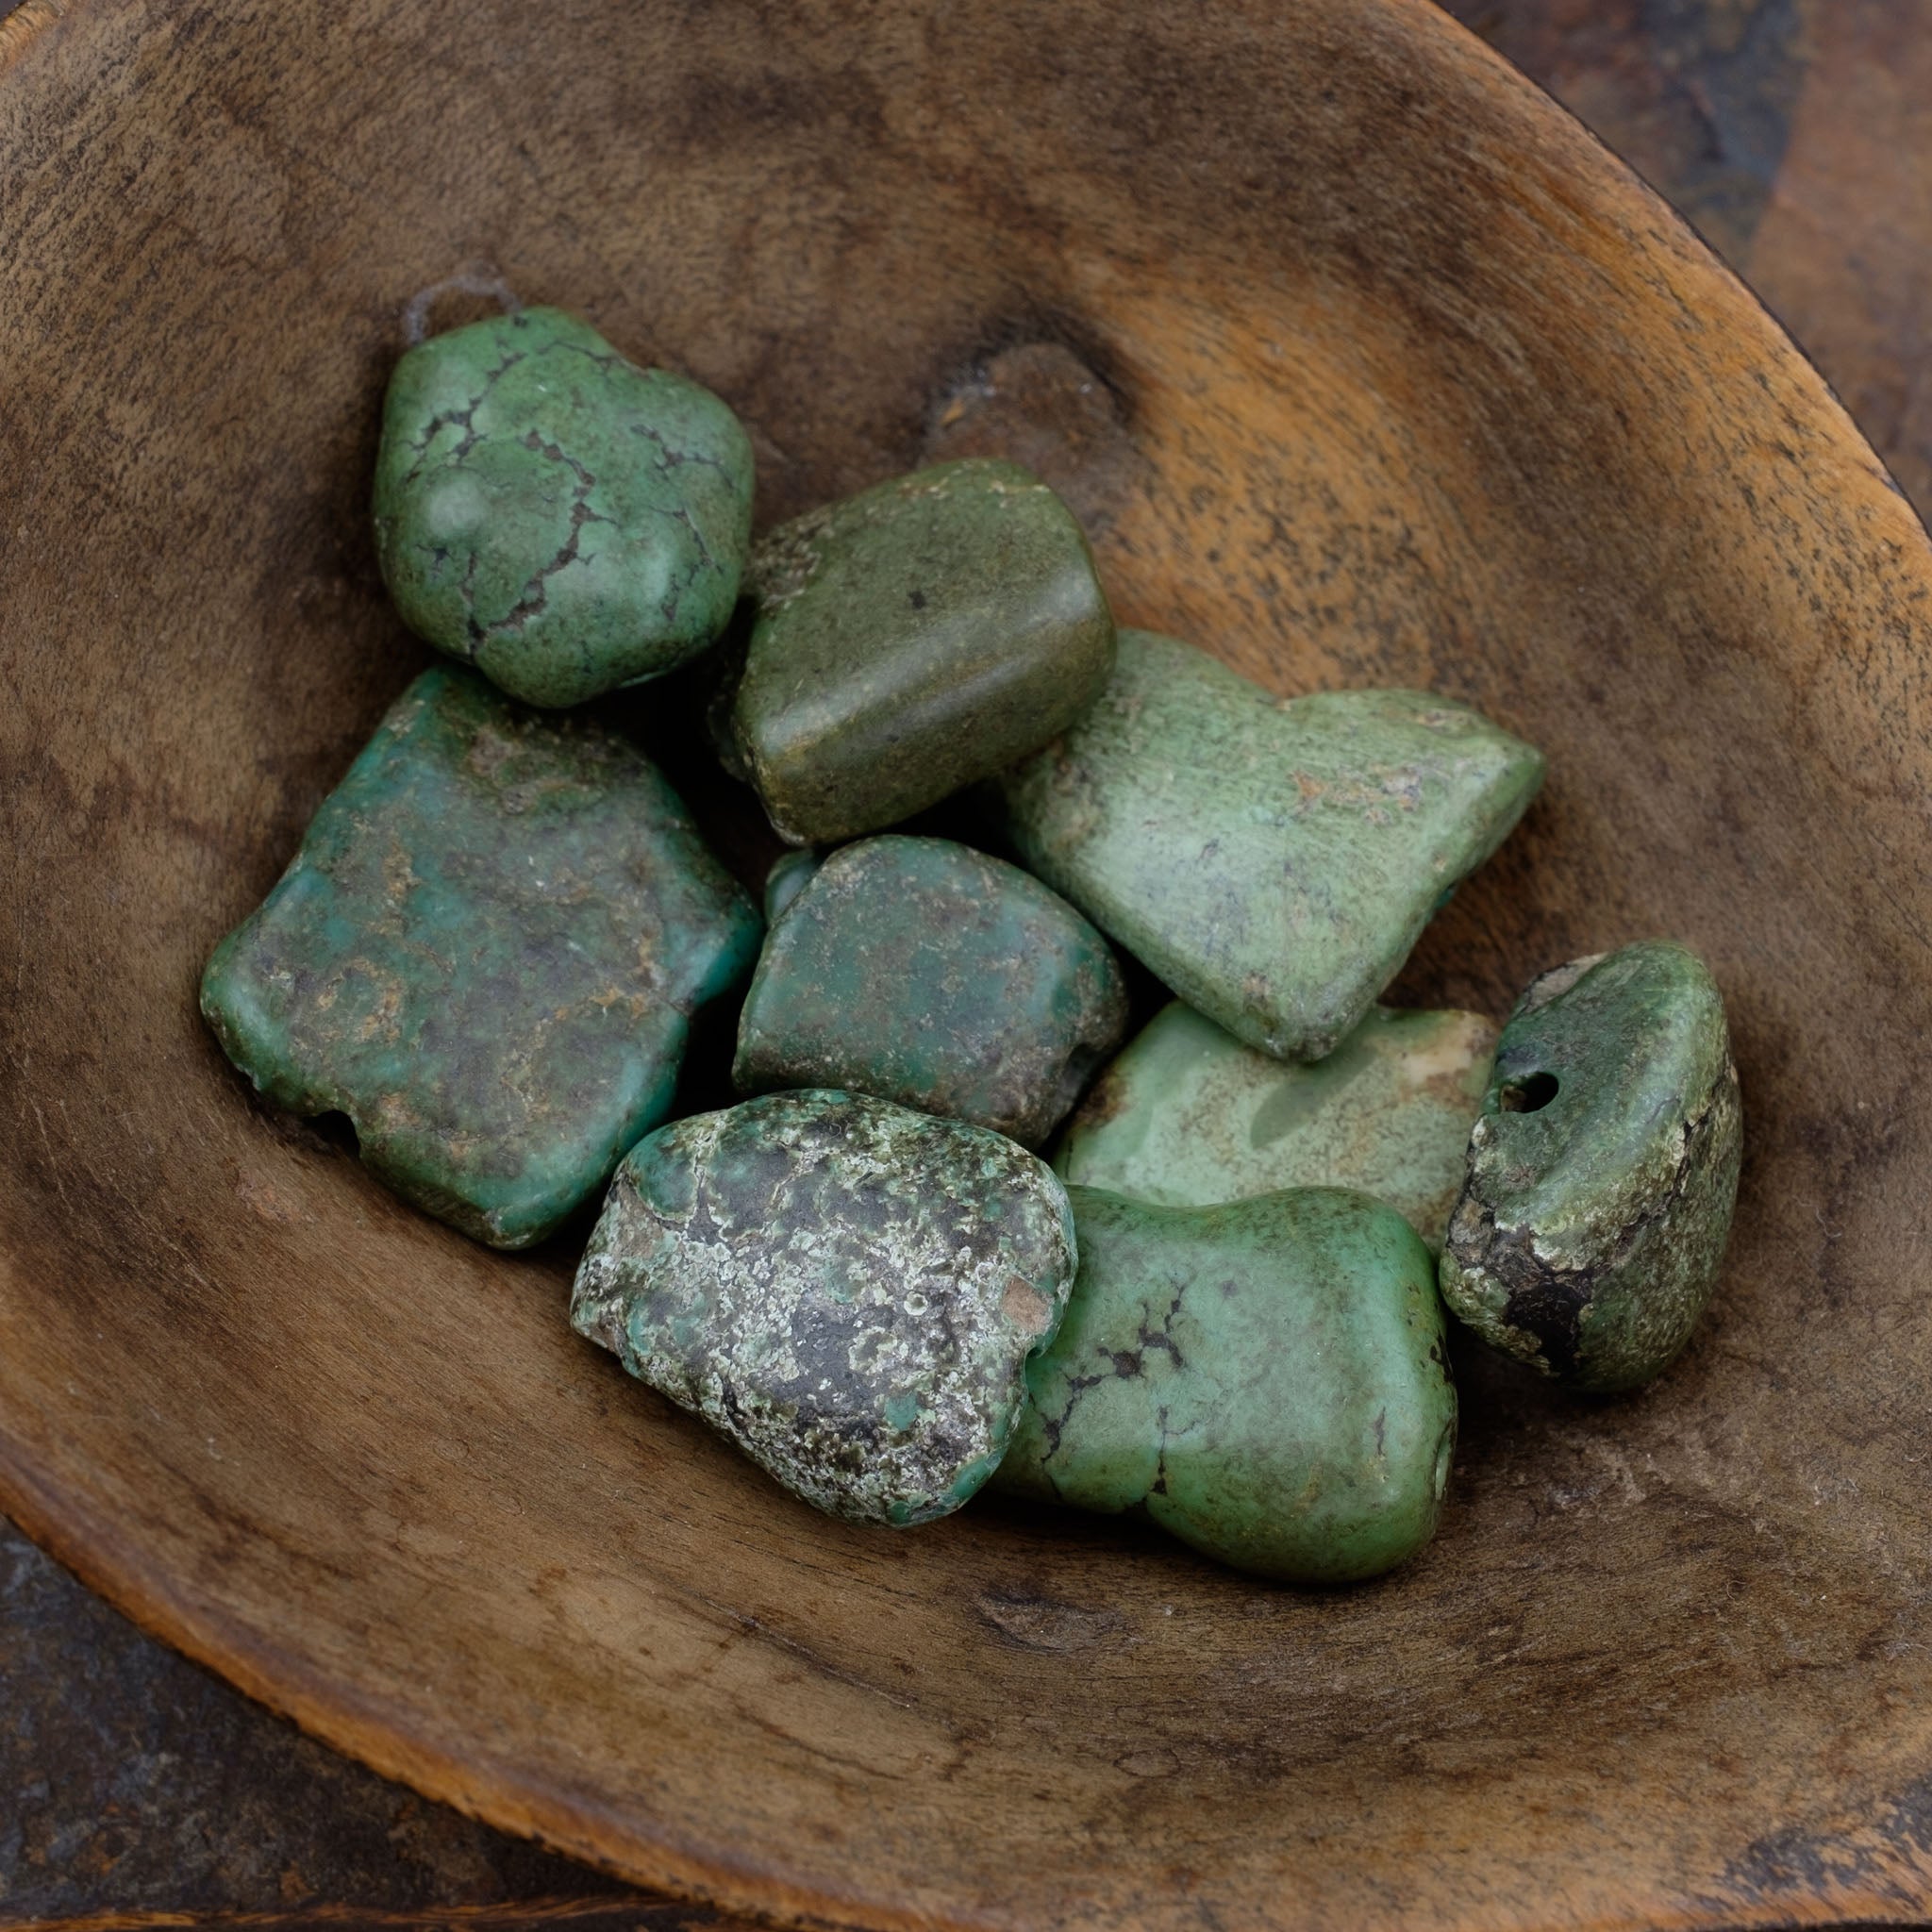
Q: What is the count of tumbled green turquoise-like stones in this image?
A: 9